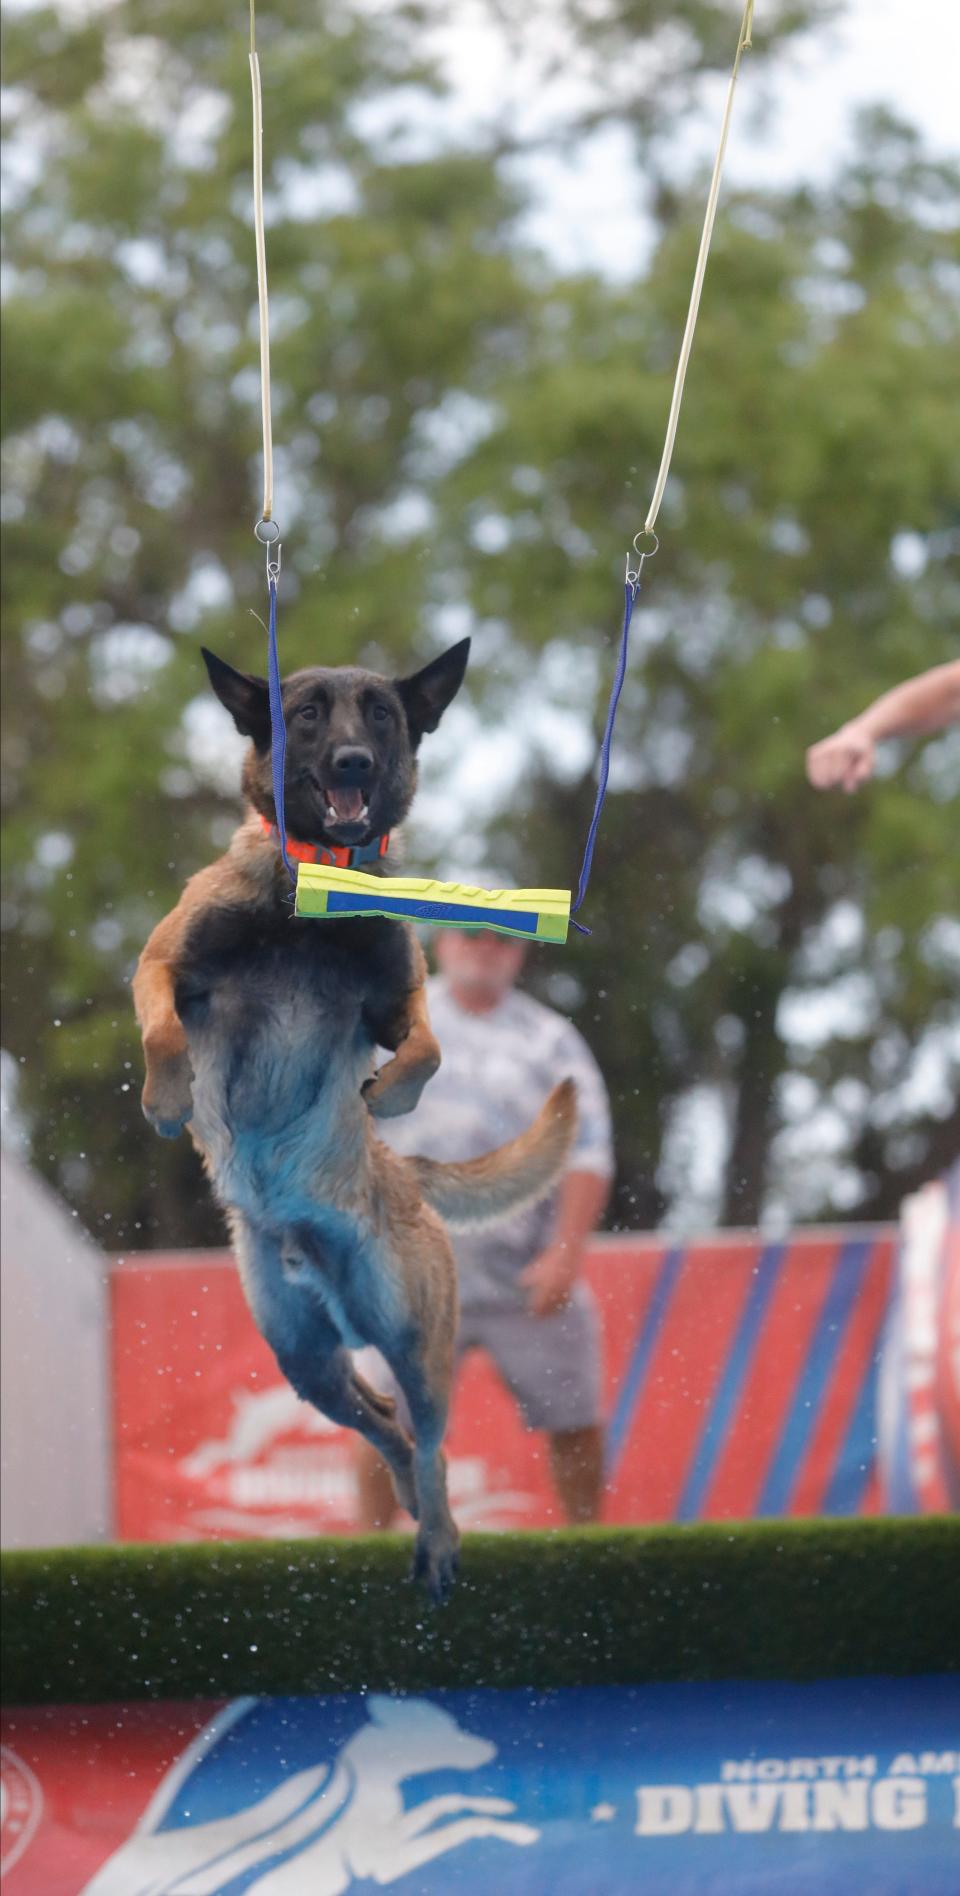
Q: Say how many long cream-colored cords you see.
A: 2